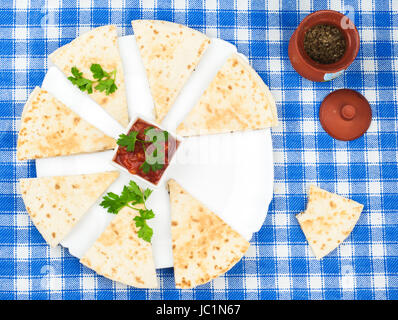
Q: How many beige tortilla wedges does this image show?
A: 8